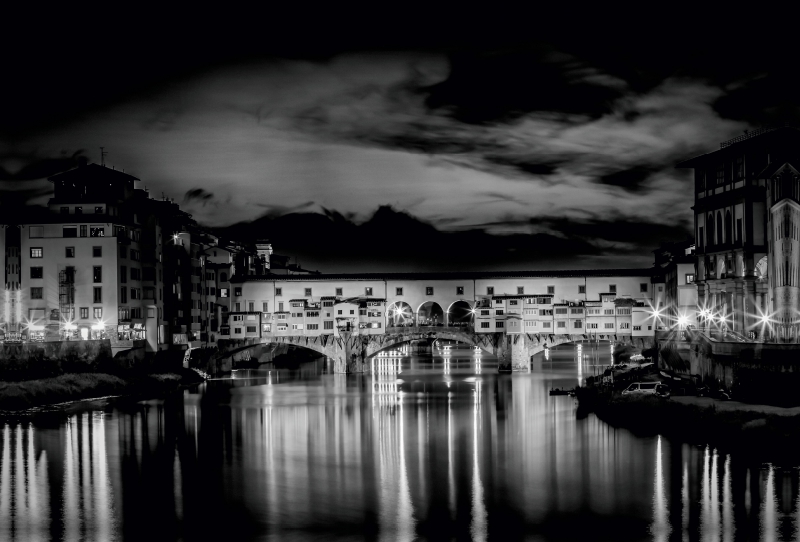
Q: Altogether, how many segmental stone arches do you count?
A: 3